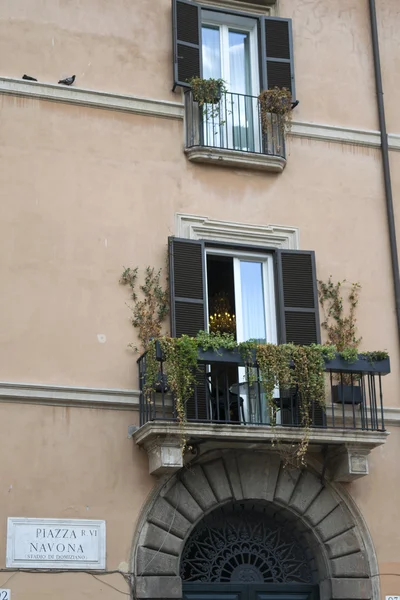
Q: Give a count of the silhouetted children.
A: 0